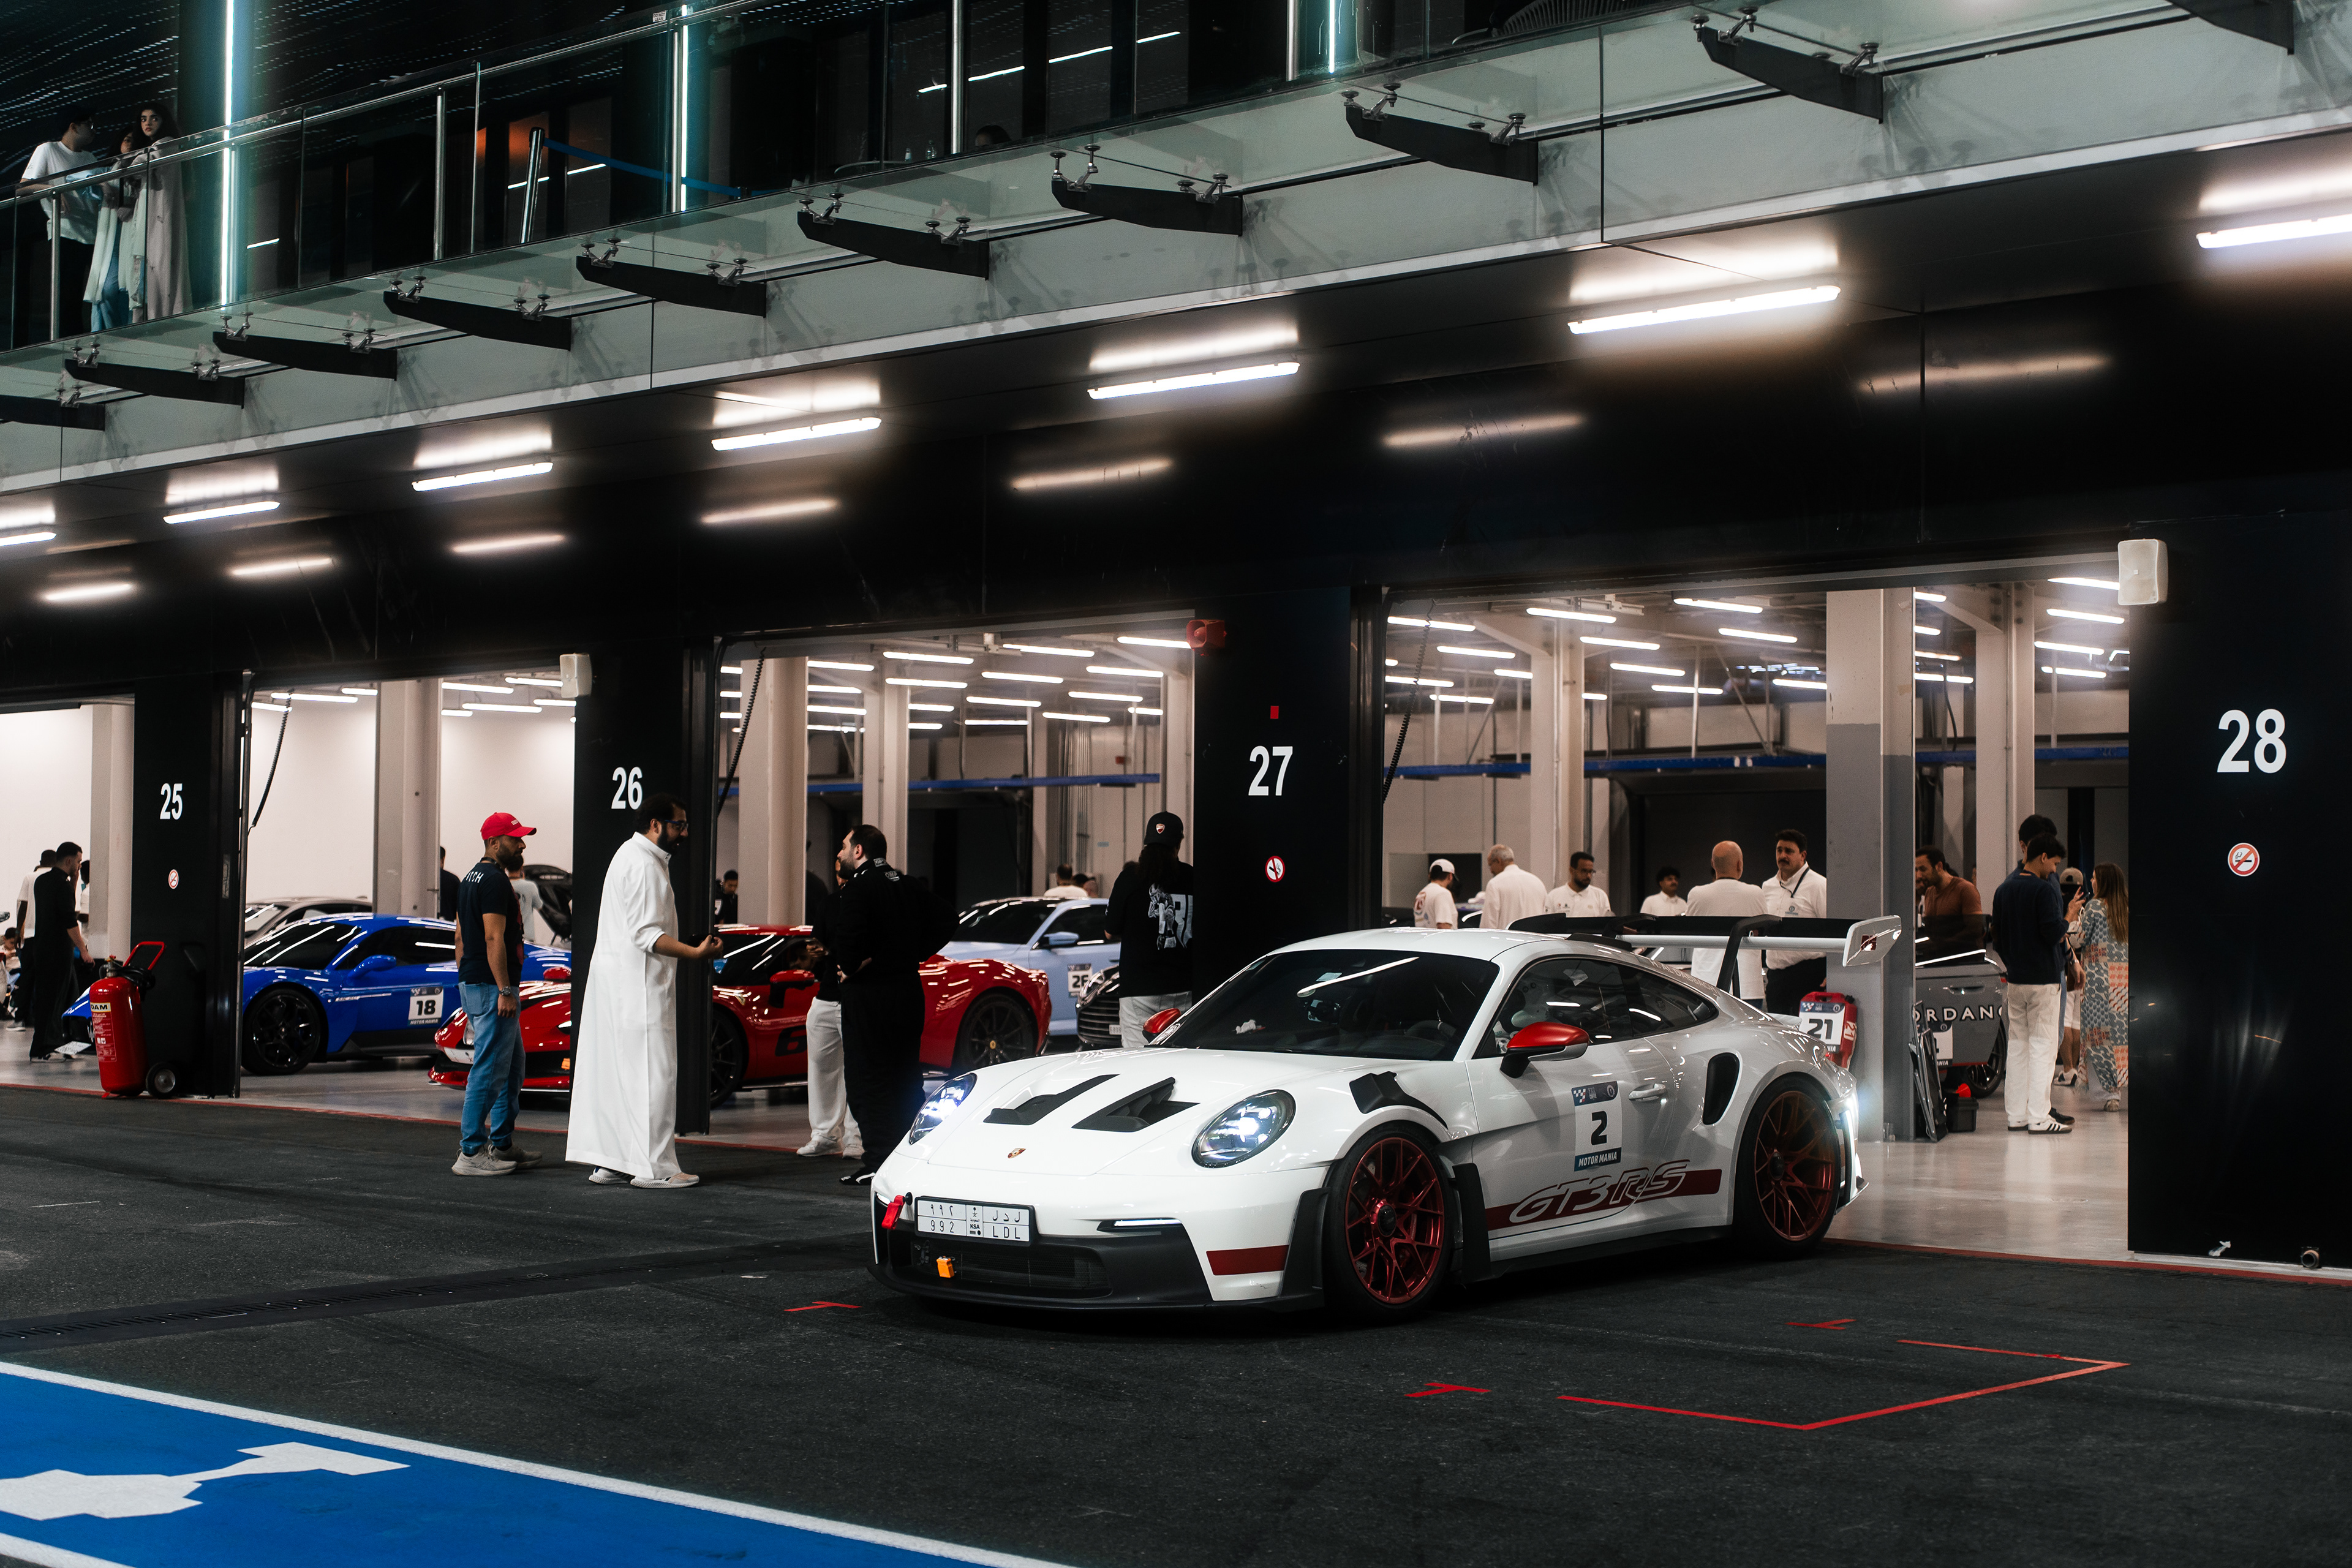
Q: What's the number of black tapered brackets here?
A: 10